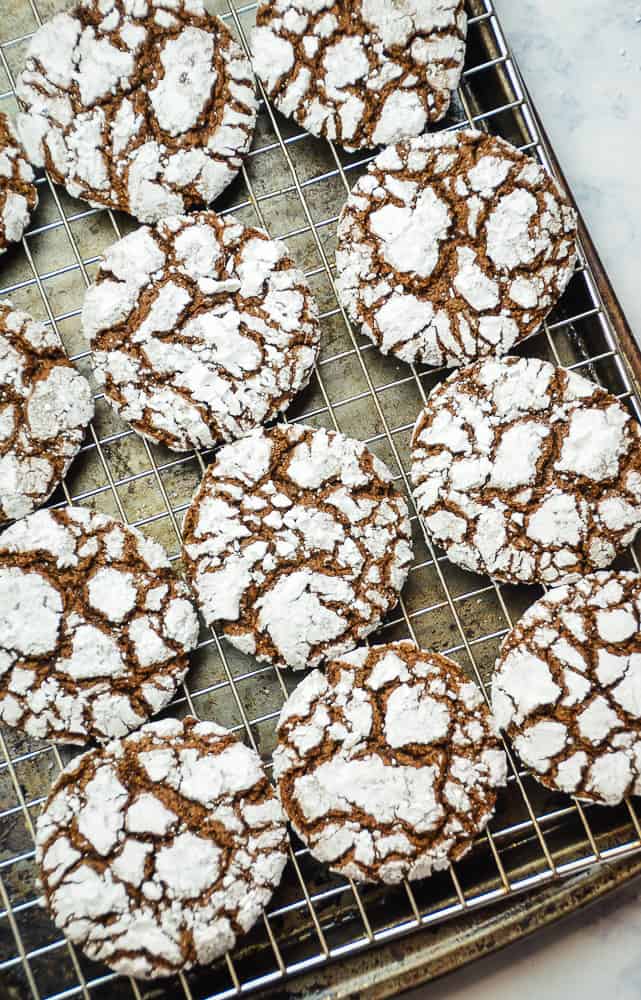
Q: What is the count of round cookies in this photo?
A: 12